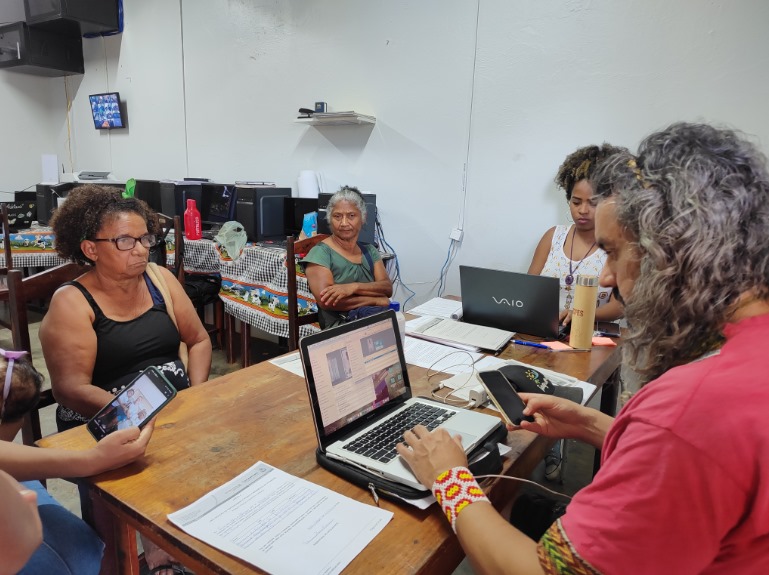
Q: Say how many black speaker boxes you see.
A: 2